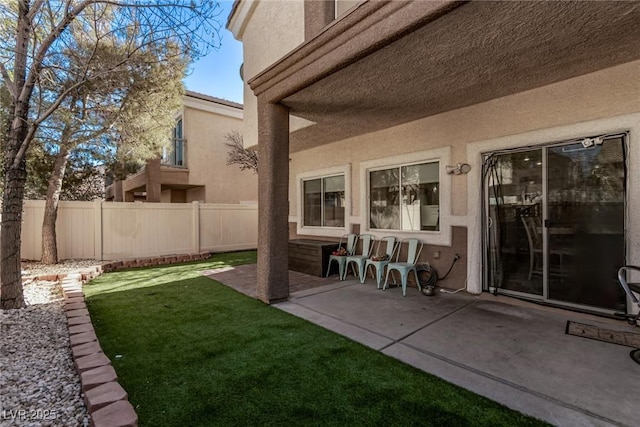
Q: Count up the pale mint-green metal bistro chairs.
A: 4